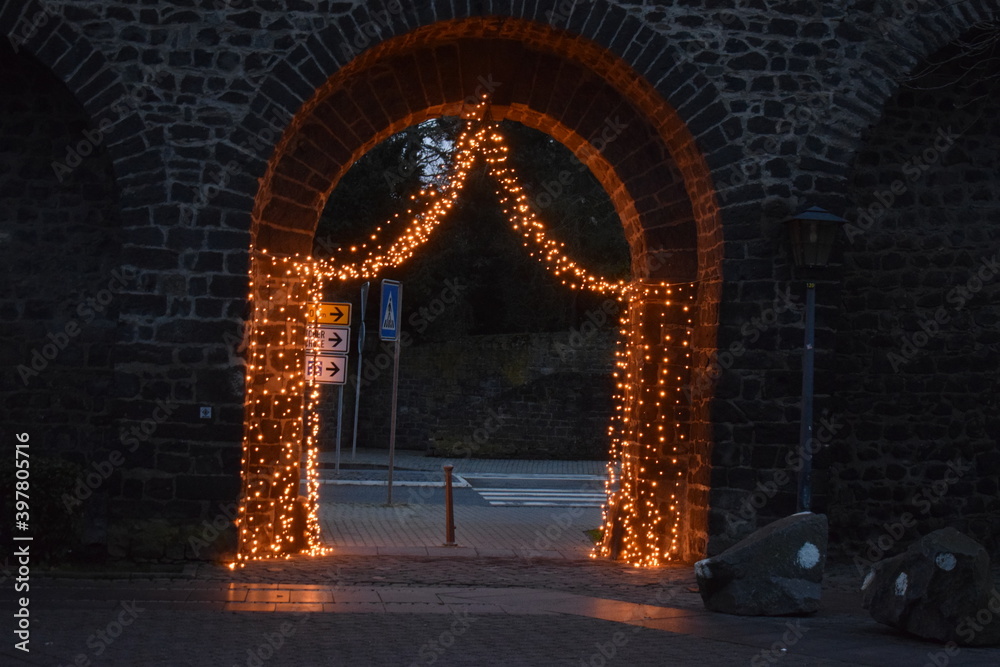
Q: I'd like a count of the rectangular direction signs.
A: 3